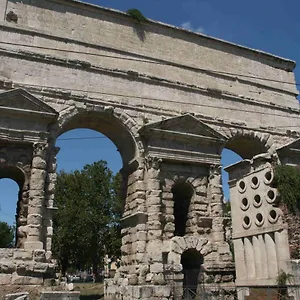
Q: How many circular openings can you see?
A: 9